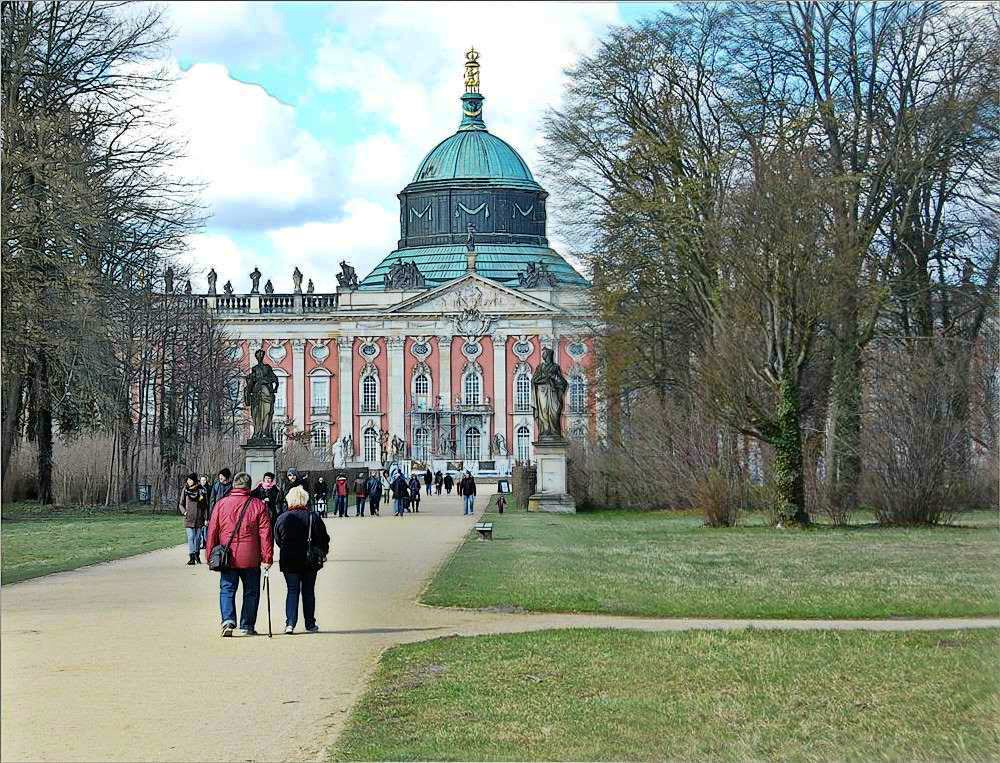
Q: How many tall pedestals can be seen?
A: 2